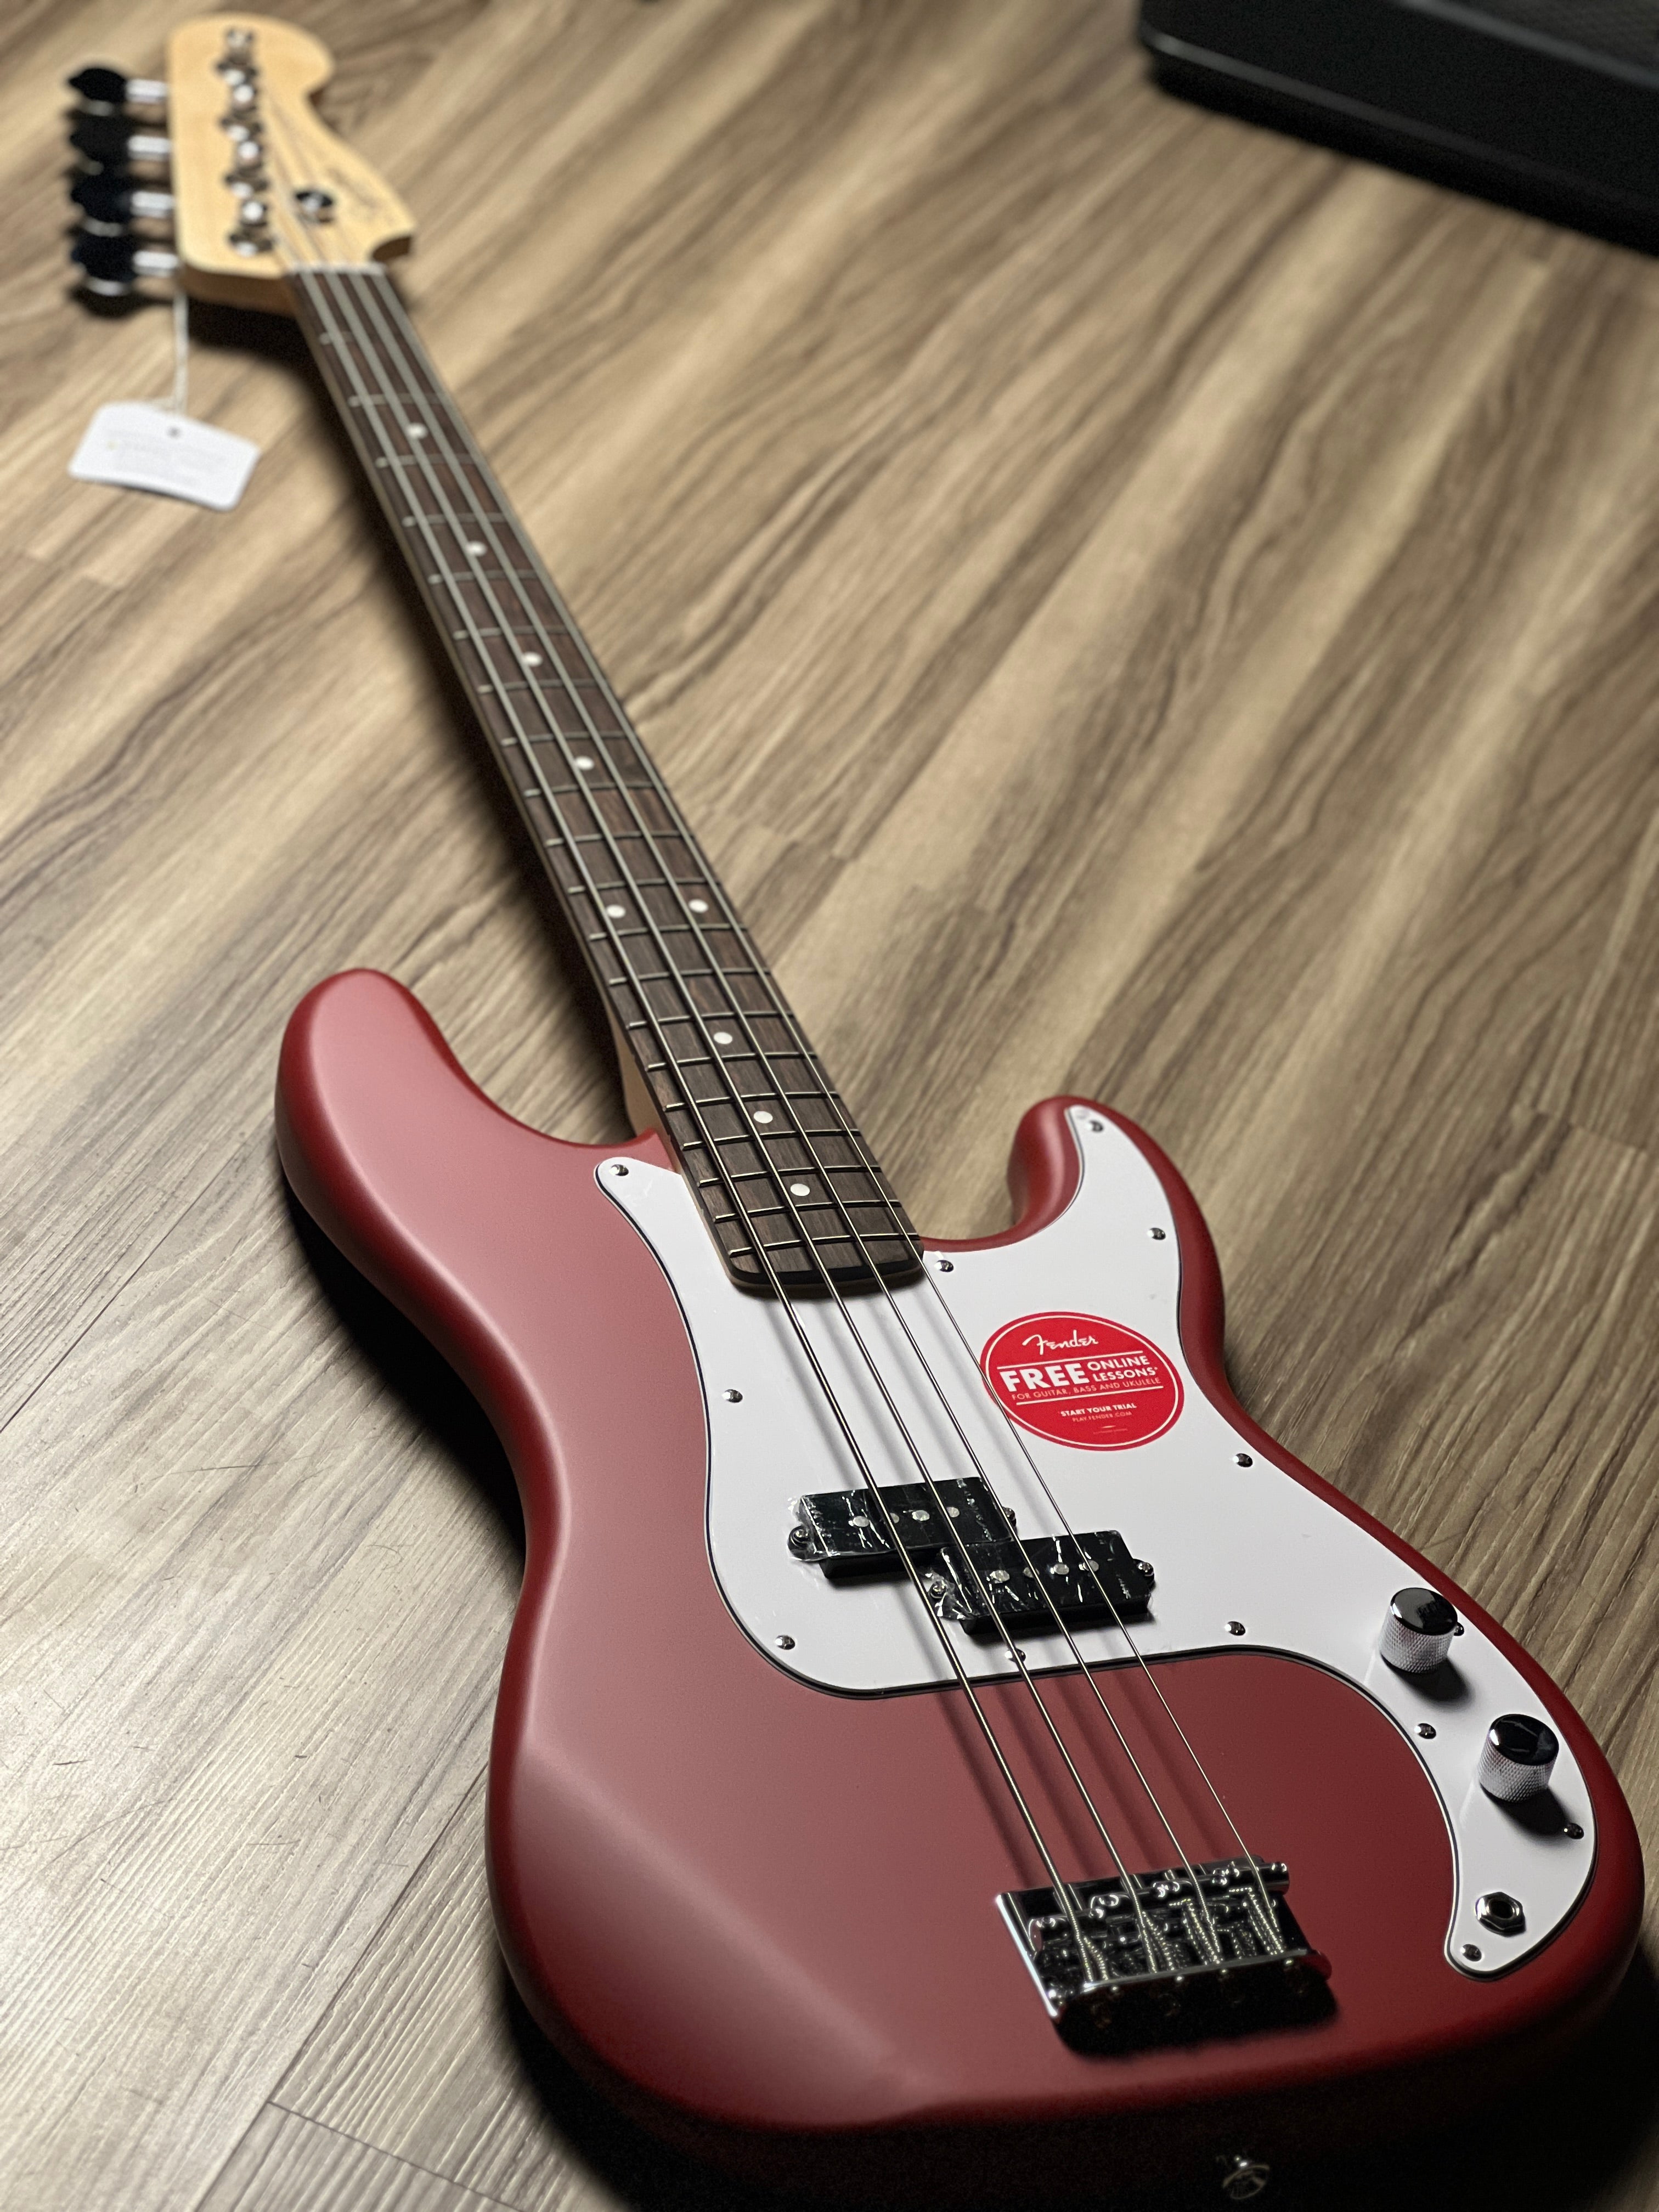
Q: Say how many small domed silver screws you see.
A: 13